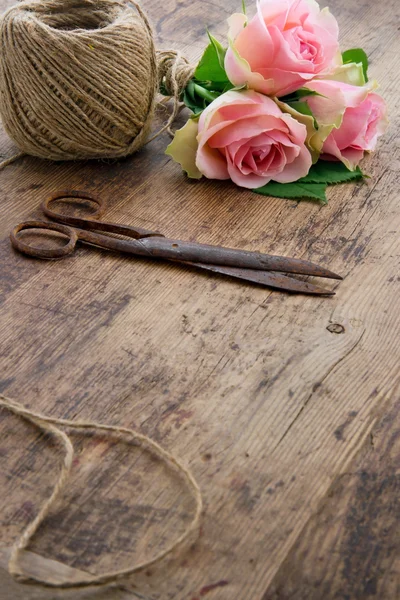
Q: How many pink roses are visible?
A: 3